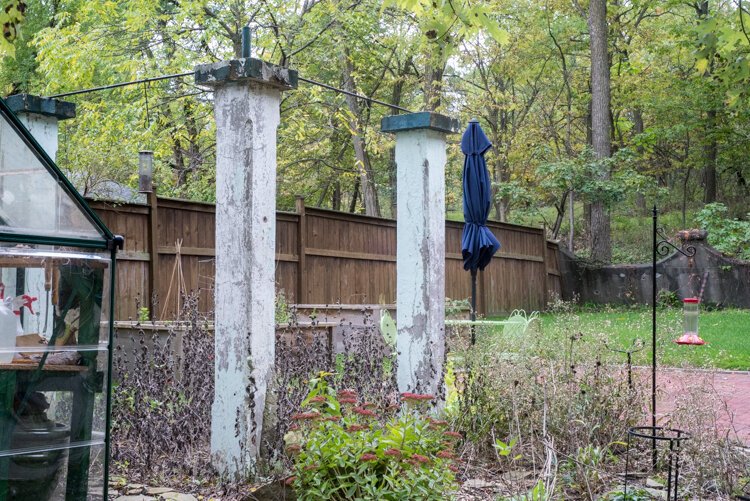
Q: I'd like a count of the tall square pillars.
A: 3